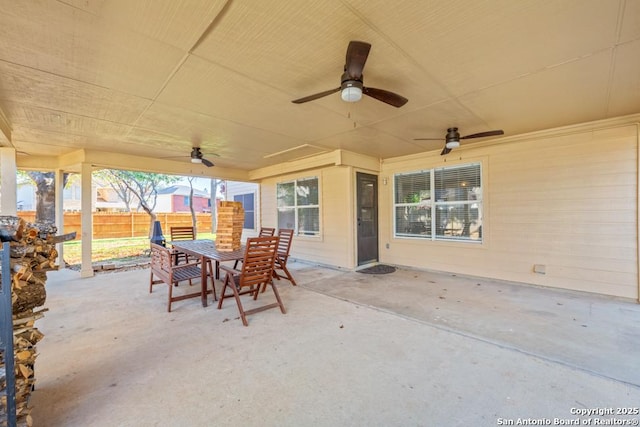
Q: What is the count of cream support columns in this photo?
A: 3